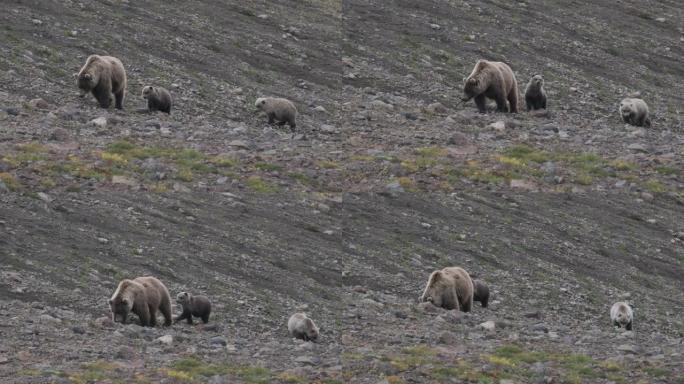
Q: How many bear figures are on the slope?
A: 12